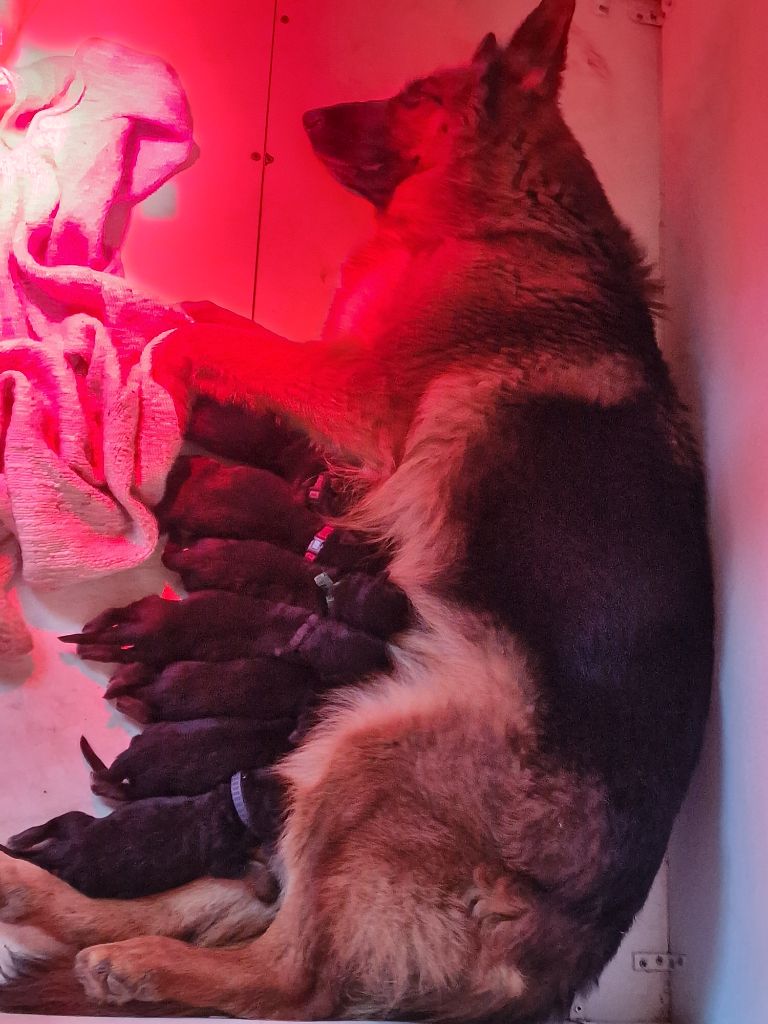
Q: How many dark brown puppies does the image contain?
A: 7